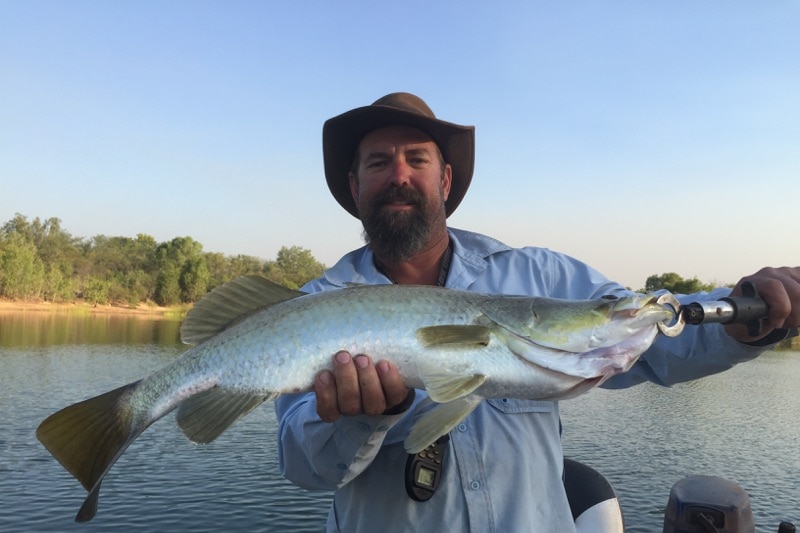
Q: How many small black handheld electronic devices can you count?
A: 1